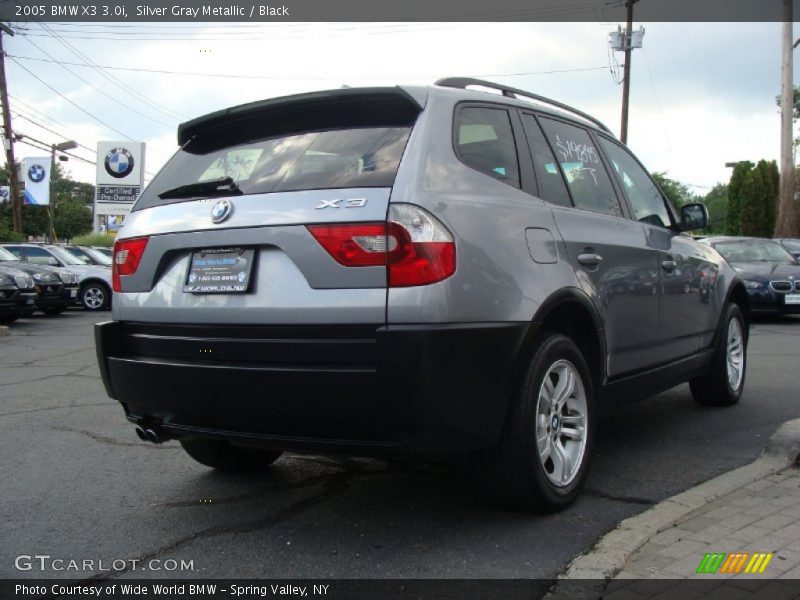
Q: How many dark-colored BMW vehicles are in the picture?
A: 3